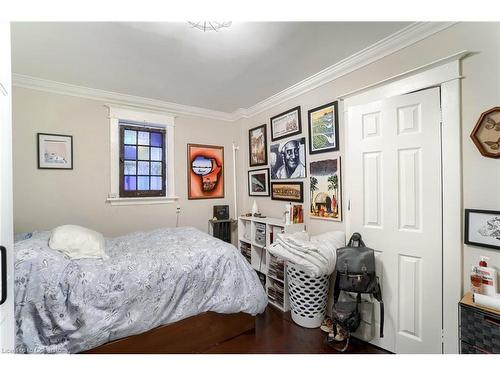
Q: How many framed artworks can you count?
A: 11